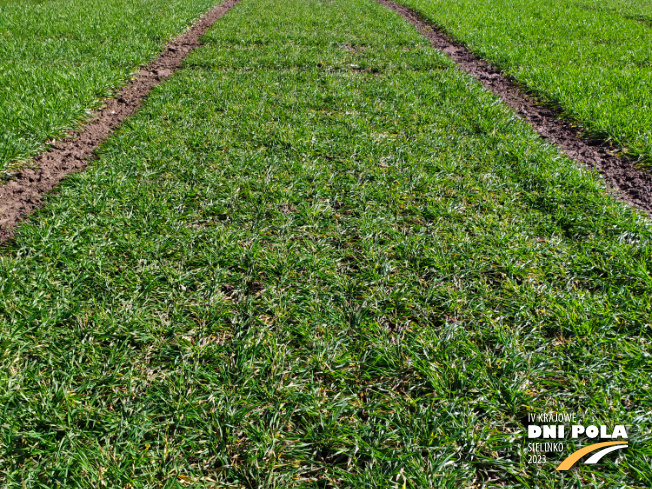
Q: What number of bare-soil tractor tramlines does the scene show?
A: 2